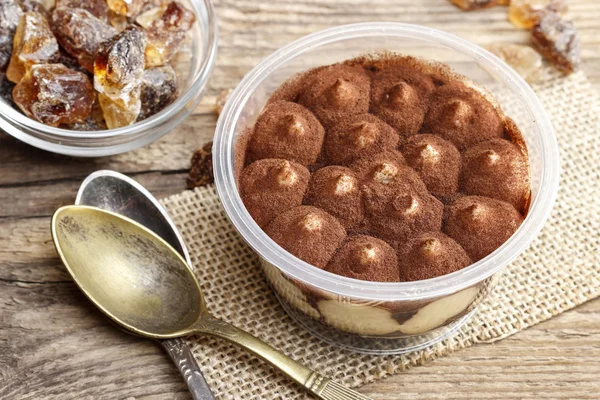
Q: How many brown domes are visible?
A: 15